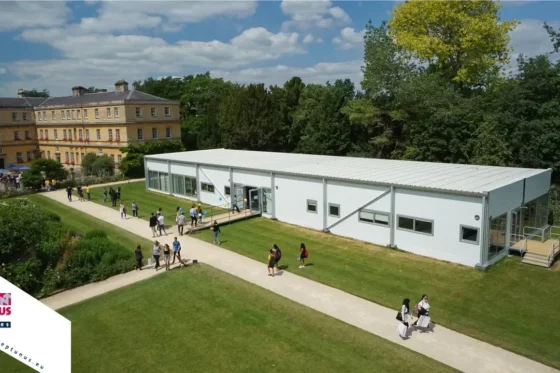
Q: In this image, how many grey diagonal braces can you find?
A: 2